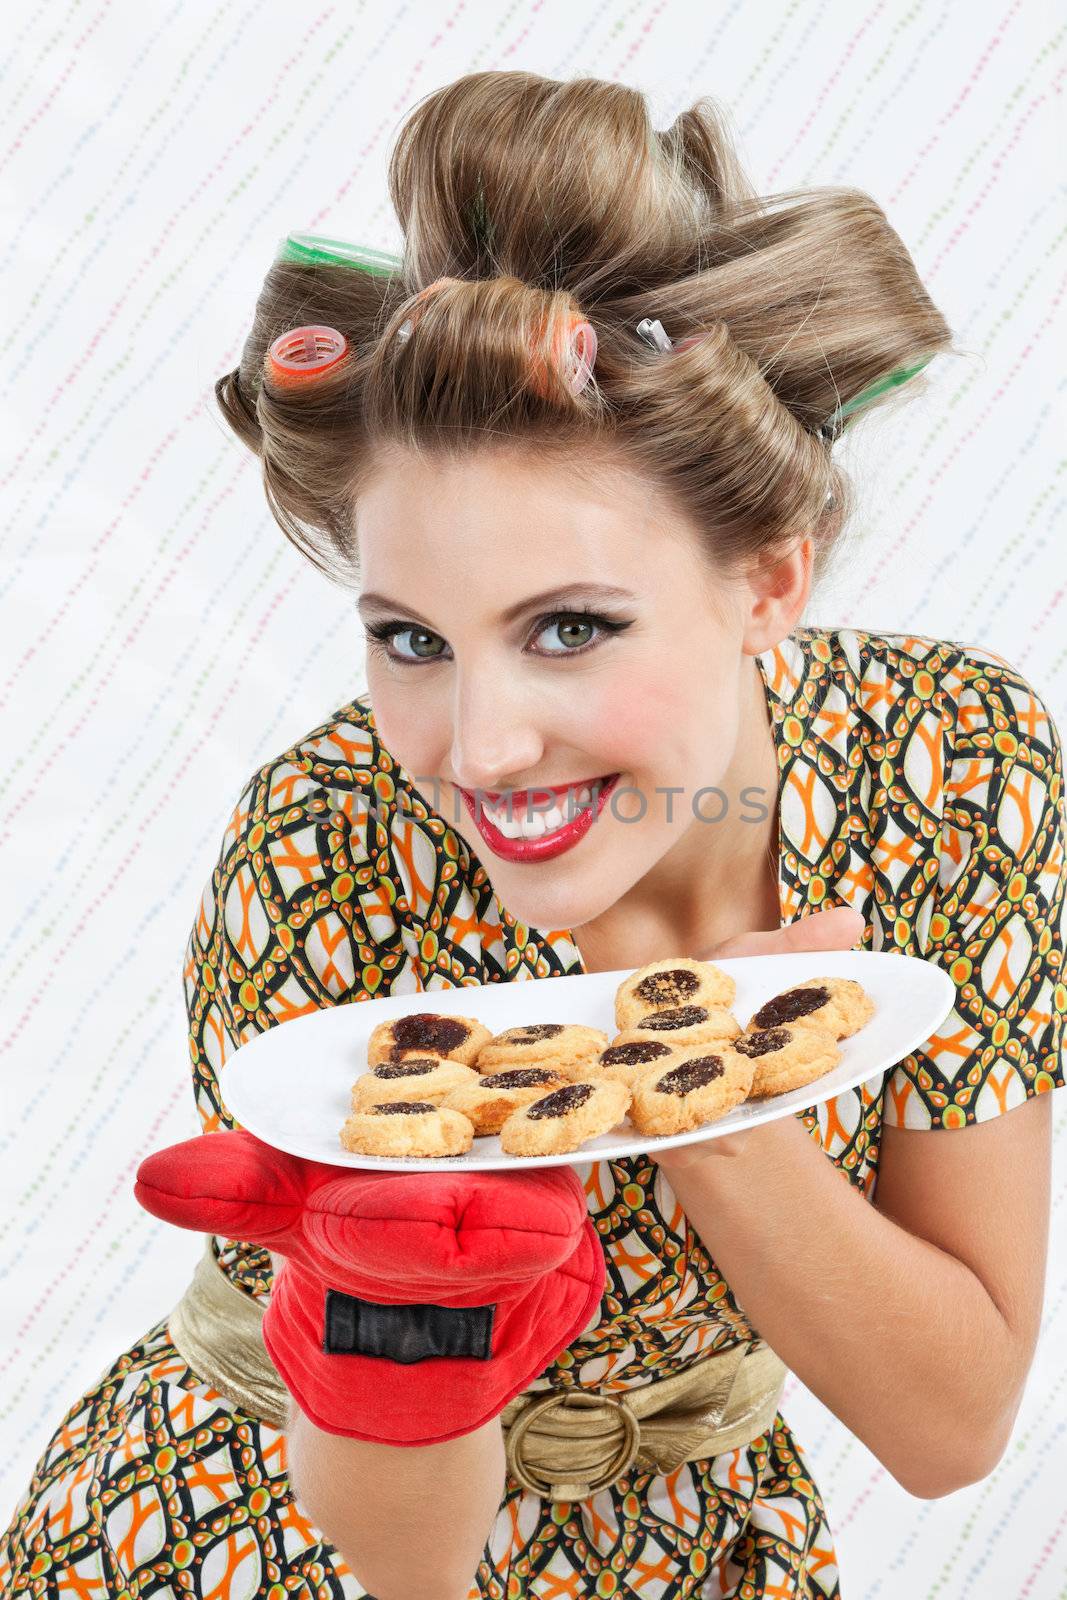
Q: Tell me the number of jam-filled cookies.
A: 12